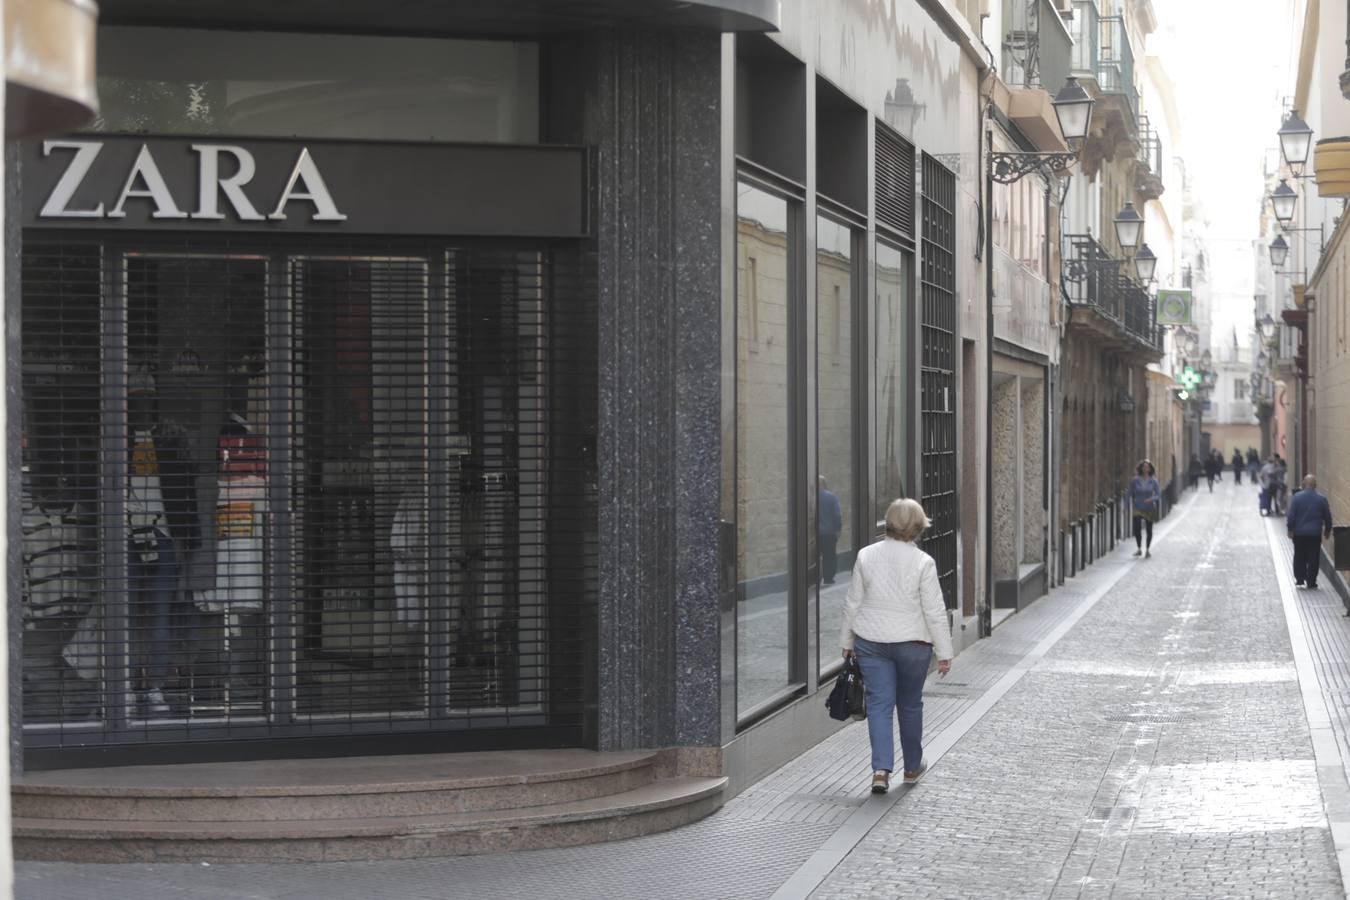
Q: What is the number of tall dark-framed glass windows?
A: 3